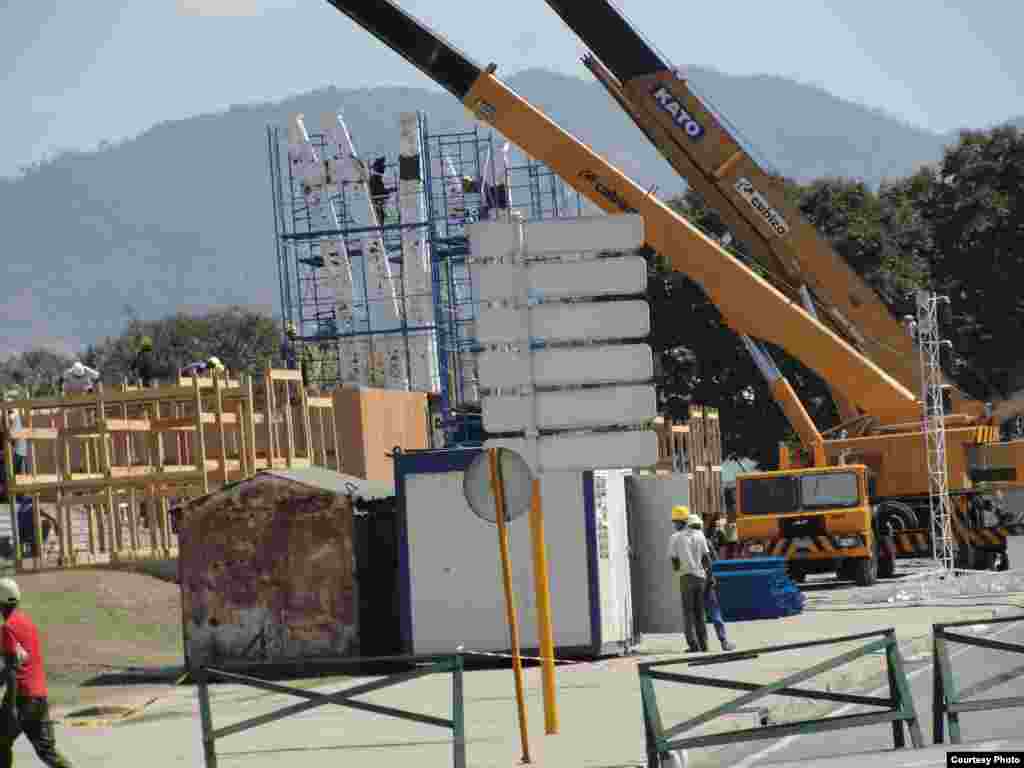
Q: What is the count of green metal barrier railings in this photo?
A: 3